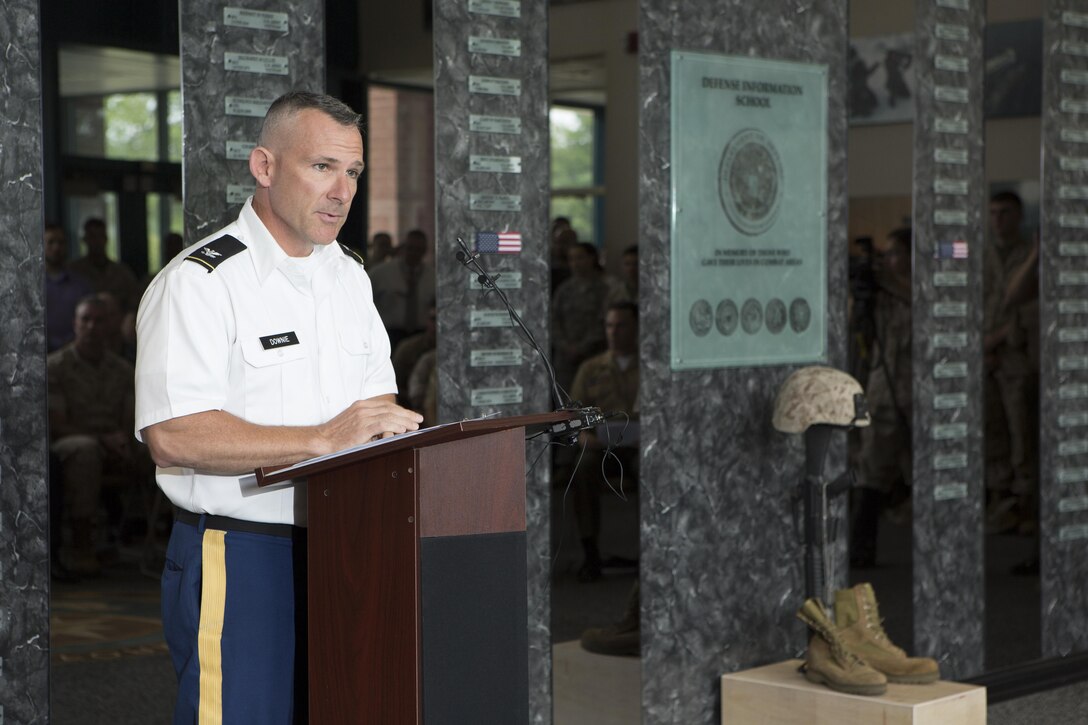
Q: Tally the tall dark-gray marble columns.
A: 6